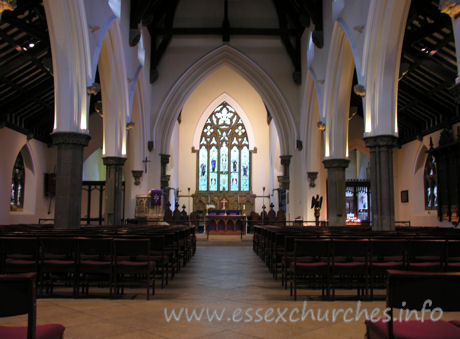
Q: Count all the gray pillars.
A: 4